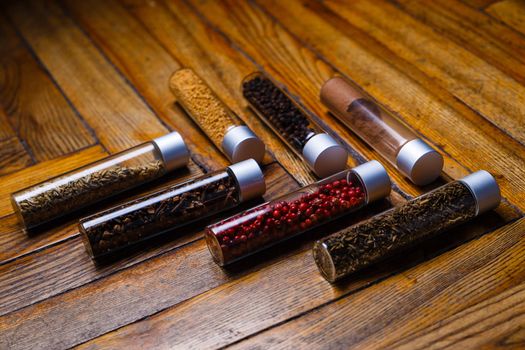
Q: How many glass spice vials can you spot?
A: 7